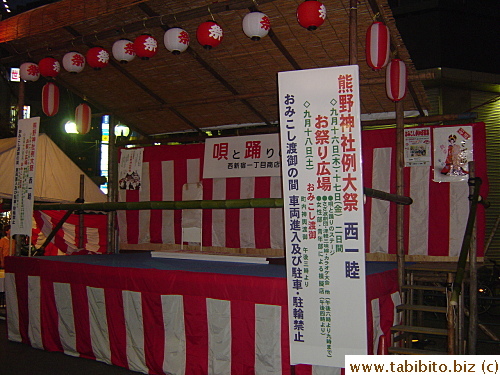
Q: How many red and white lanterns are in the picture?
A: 14